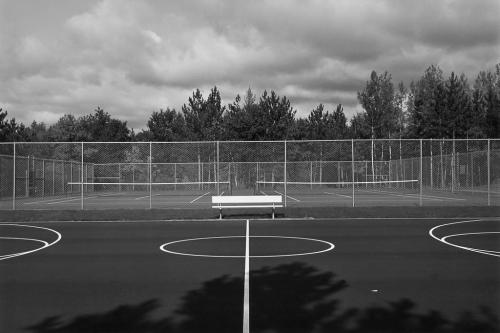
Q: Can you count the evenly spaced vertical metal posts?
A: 8